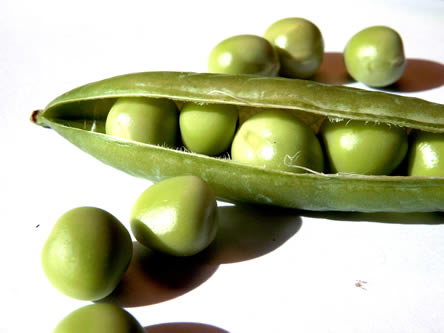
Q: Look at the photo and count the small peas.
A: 11